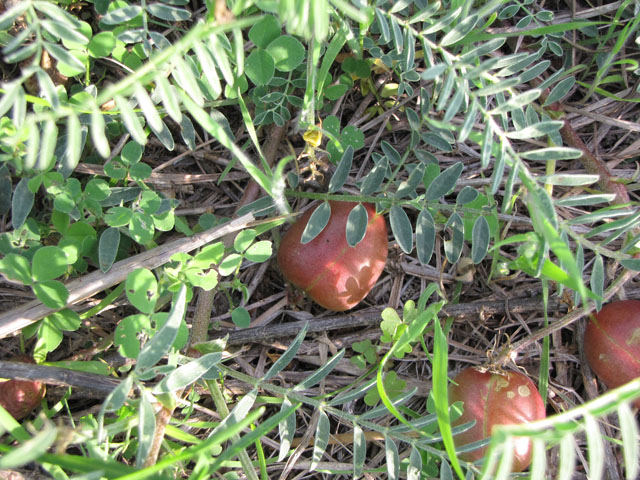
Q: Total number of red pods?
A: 4